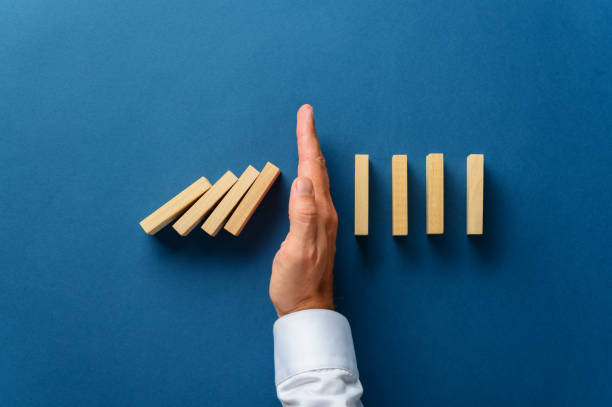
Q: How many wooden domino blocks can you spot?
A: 8